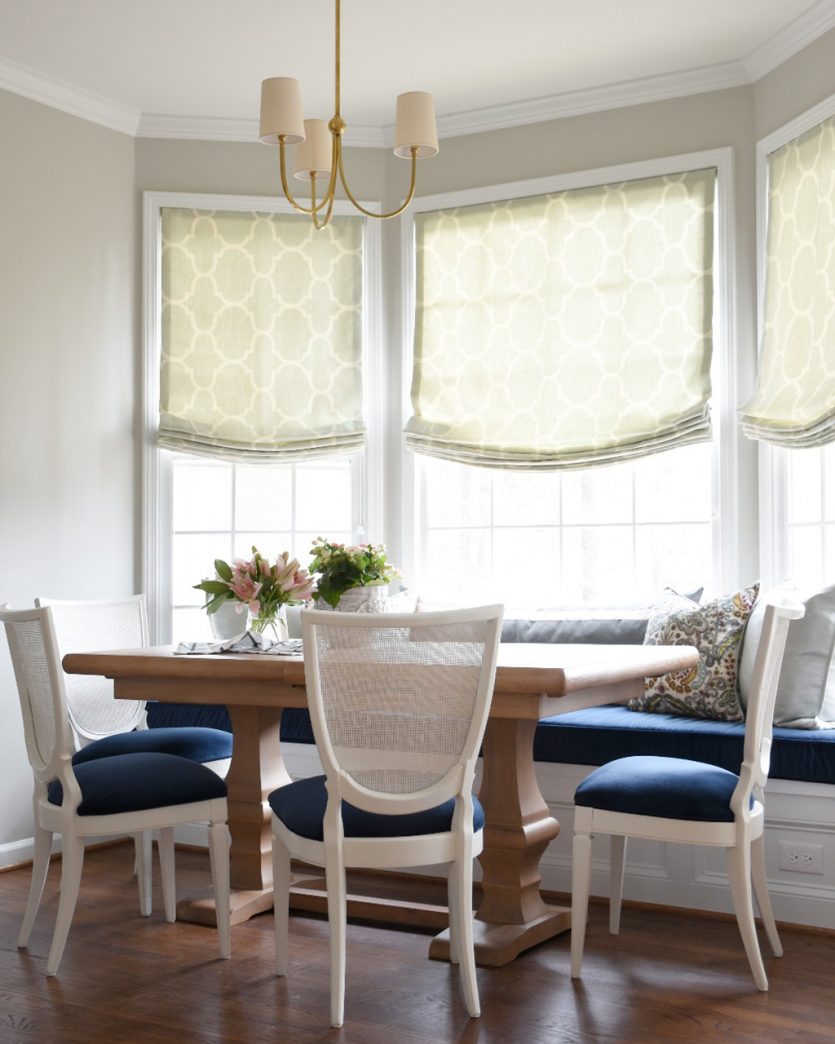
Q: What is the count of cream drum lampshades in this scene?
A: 3